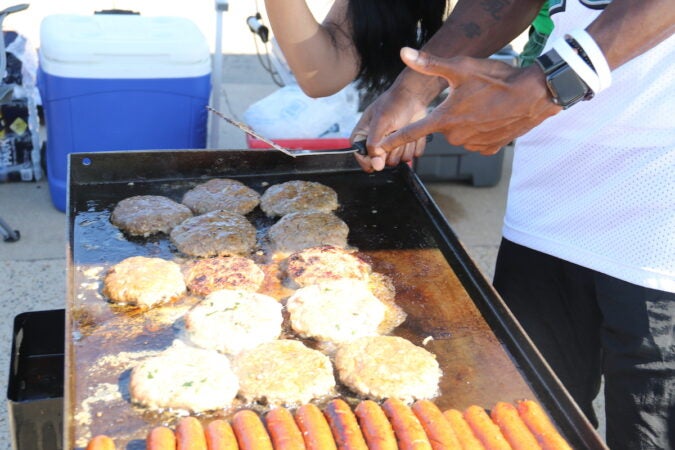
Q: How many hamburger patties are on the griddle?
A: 13